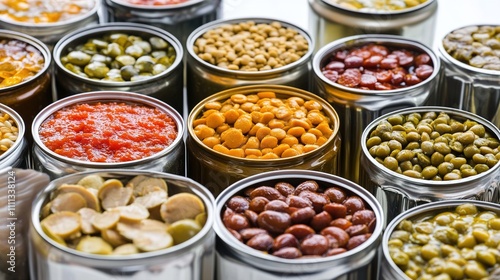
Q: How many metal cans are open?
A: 15